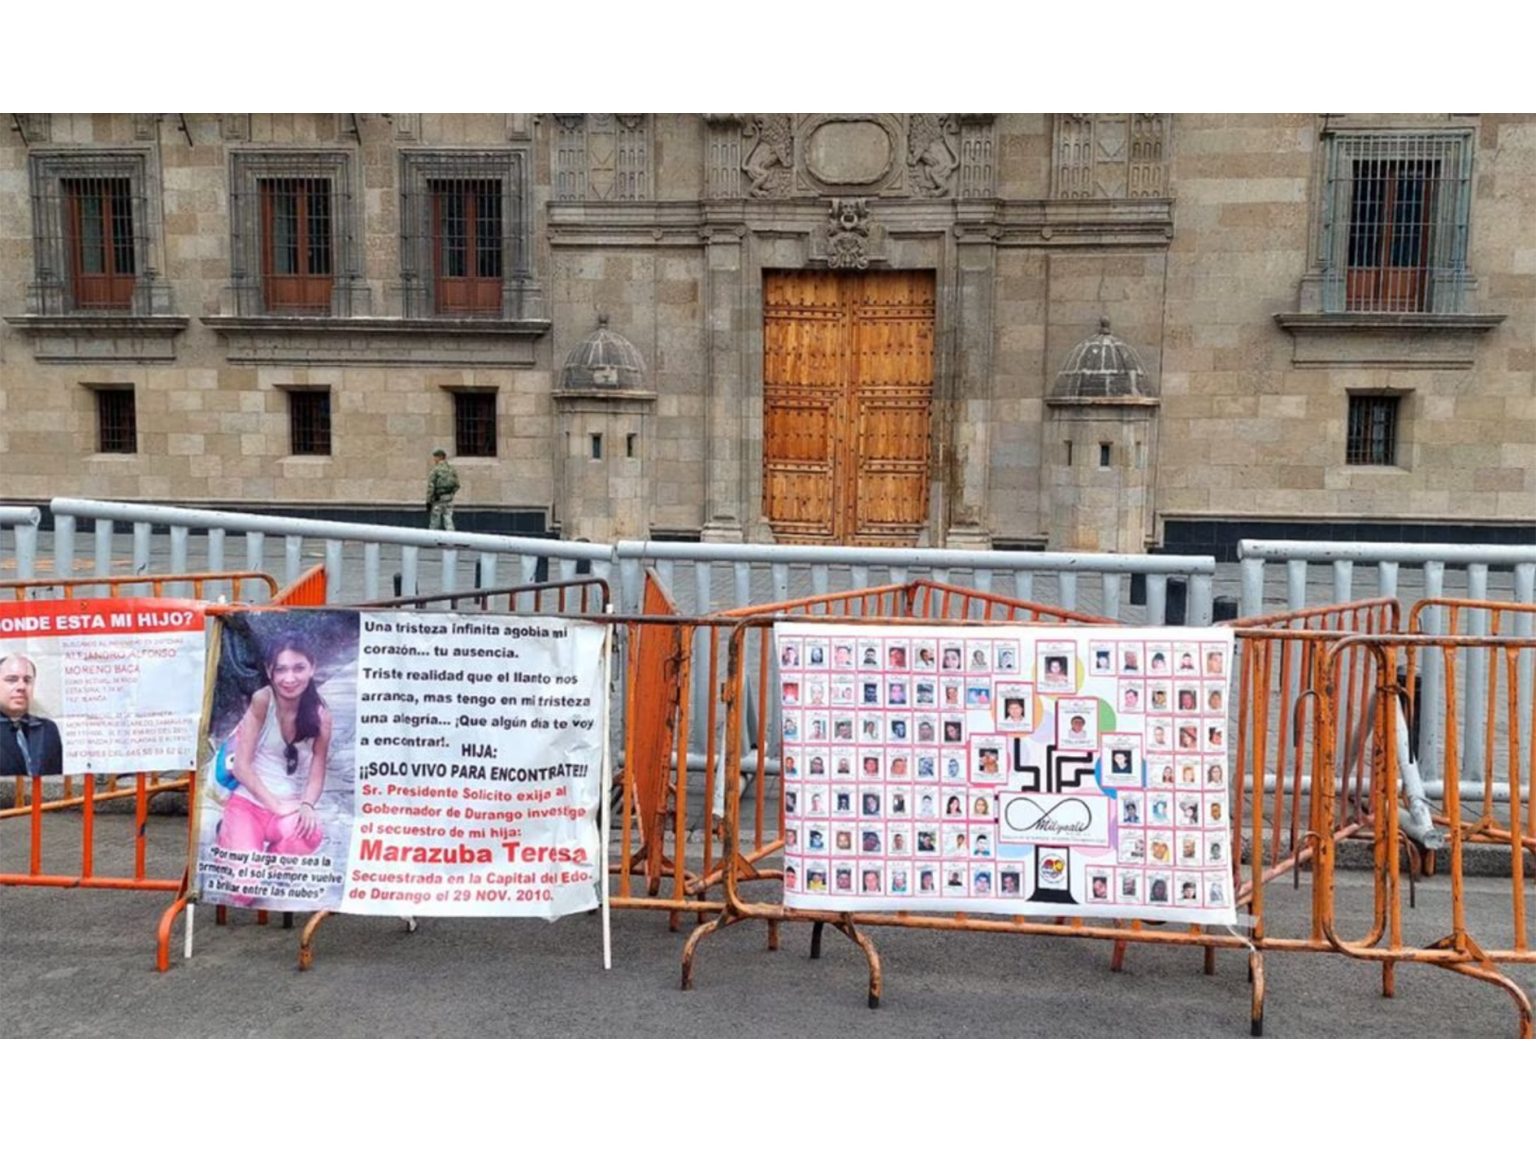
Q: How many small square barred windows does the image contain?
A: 4